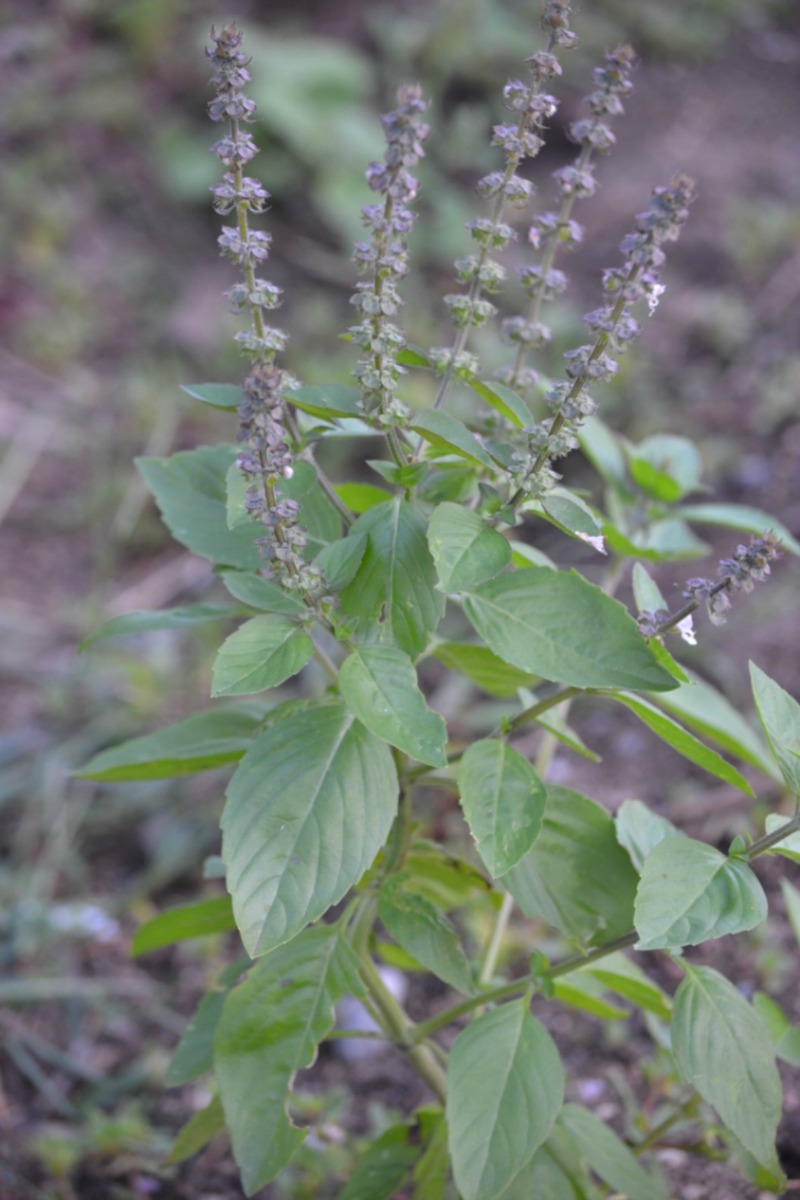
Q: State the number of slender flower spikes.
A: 7